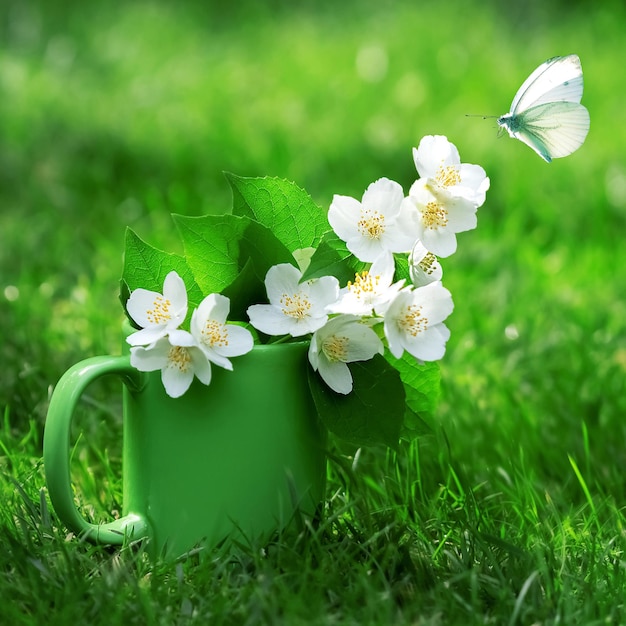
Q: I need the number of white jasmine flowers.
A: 11